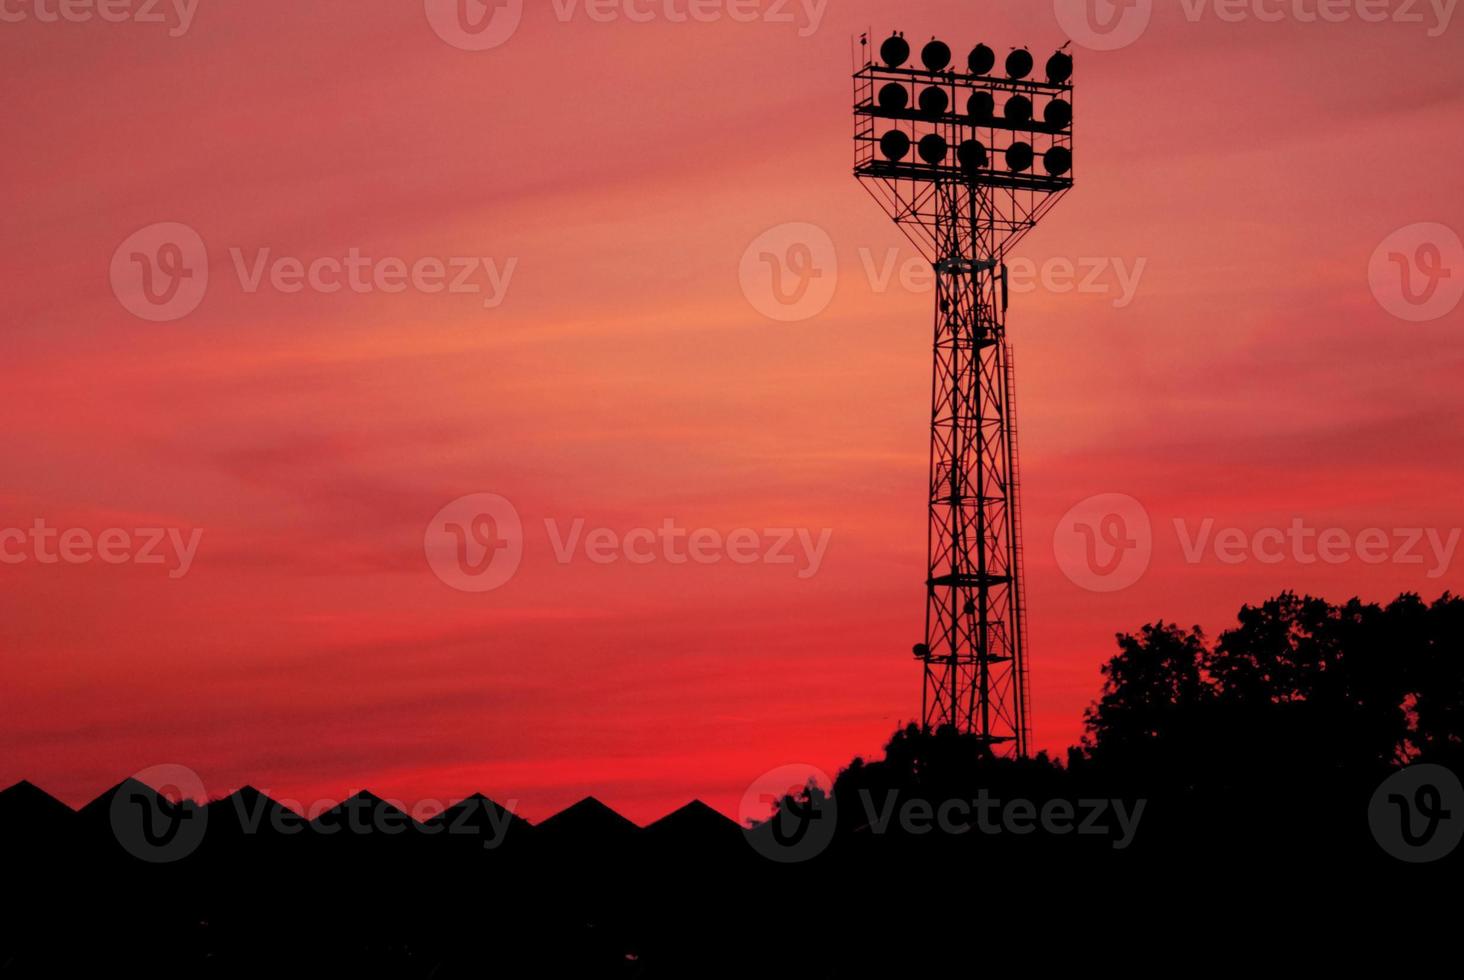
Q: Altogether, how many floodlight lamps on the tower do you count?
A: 15